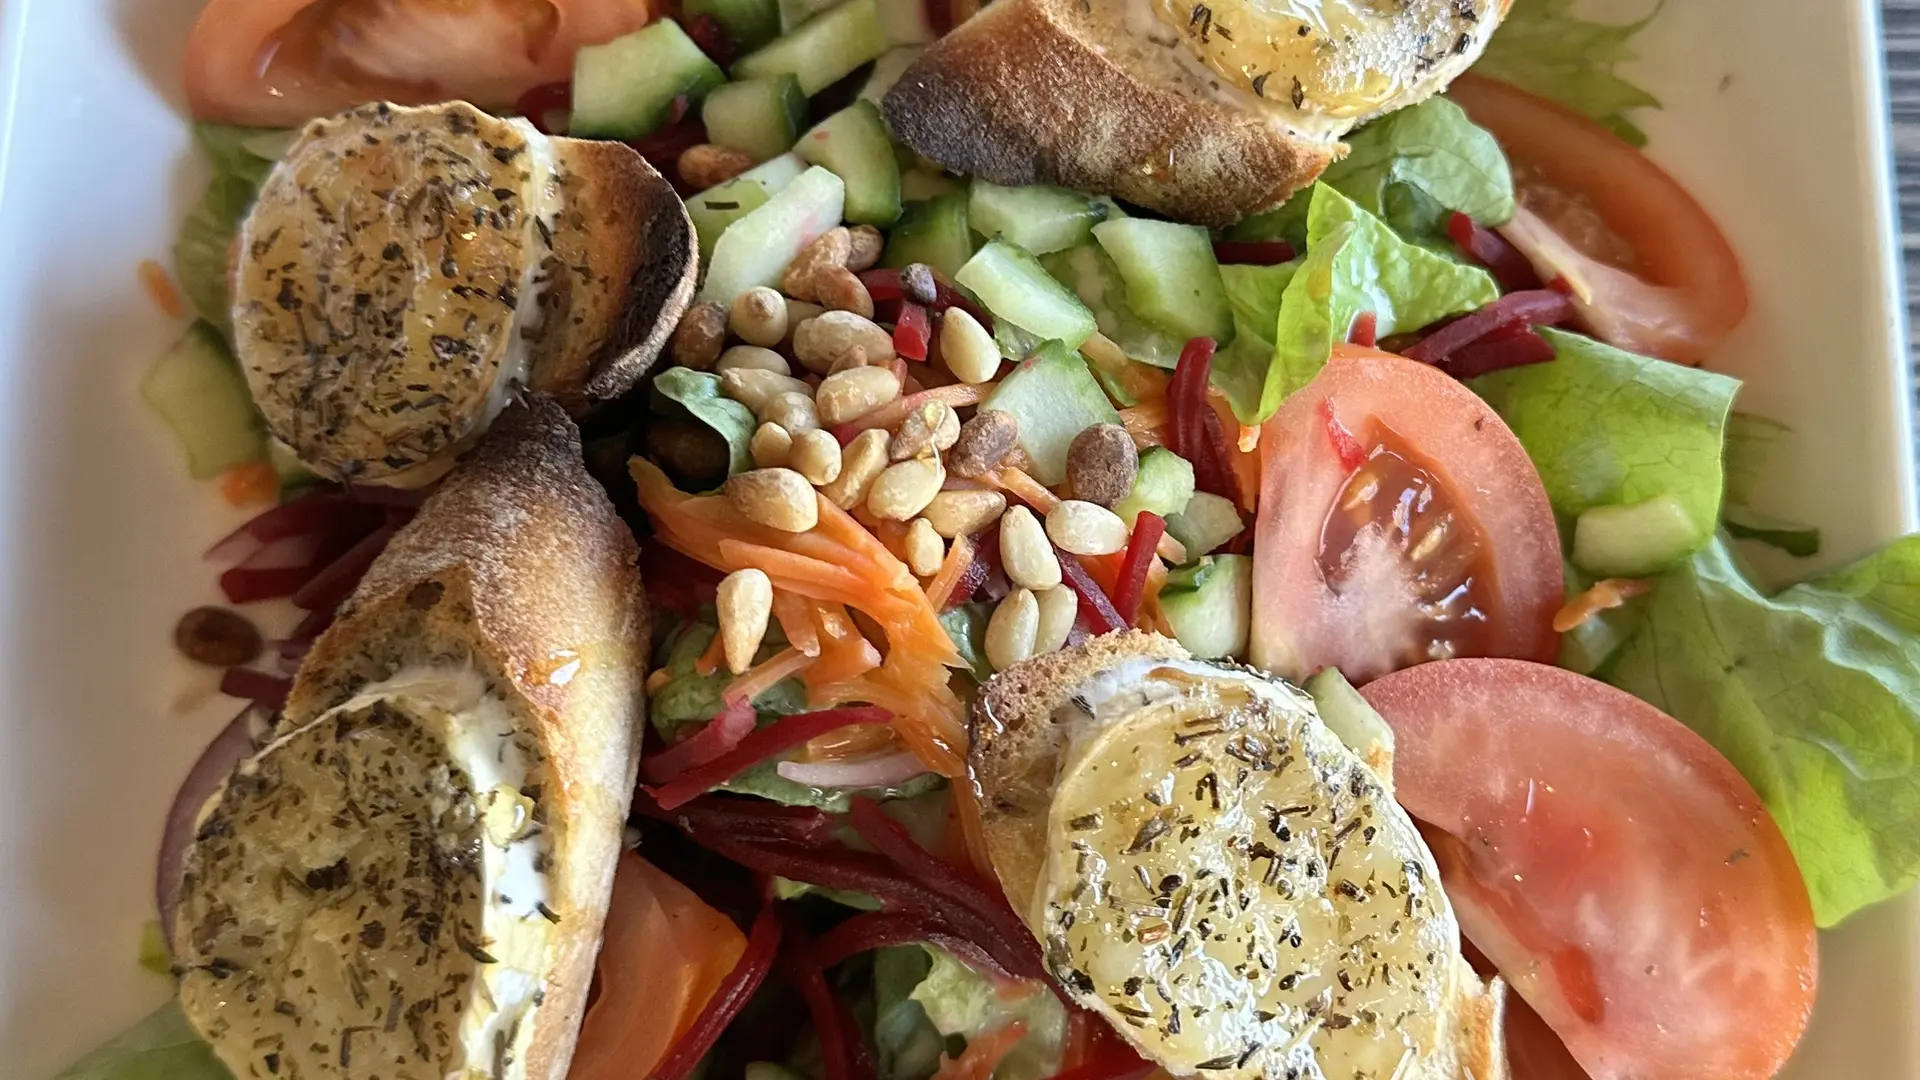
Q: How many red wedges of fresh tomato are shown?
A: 5